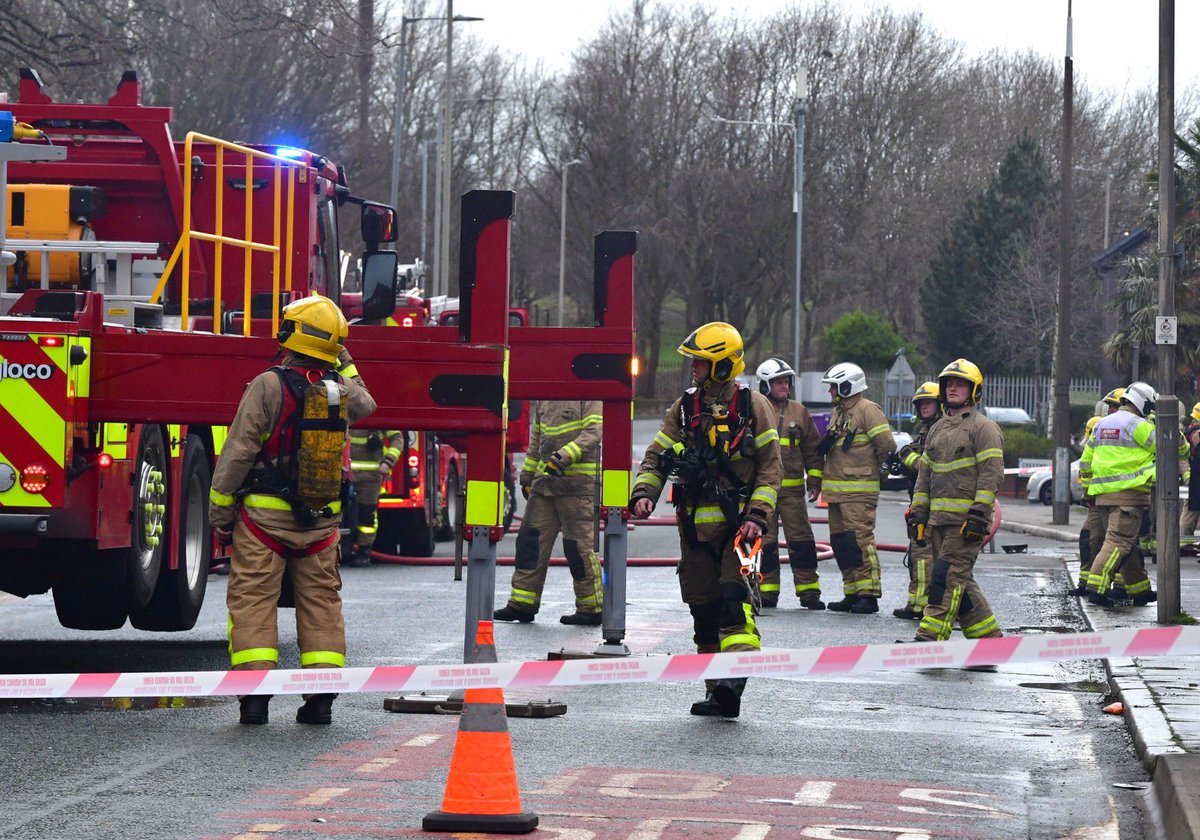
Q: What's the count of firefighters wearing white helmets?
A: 3